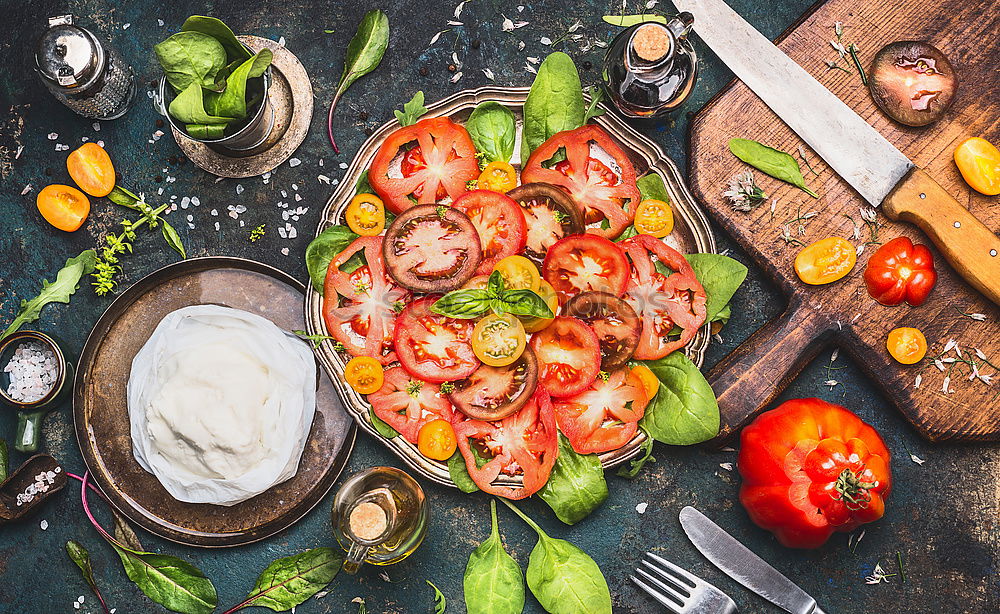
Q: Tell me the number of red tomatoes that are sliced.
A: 11